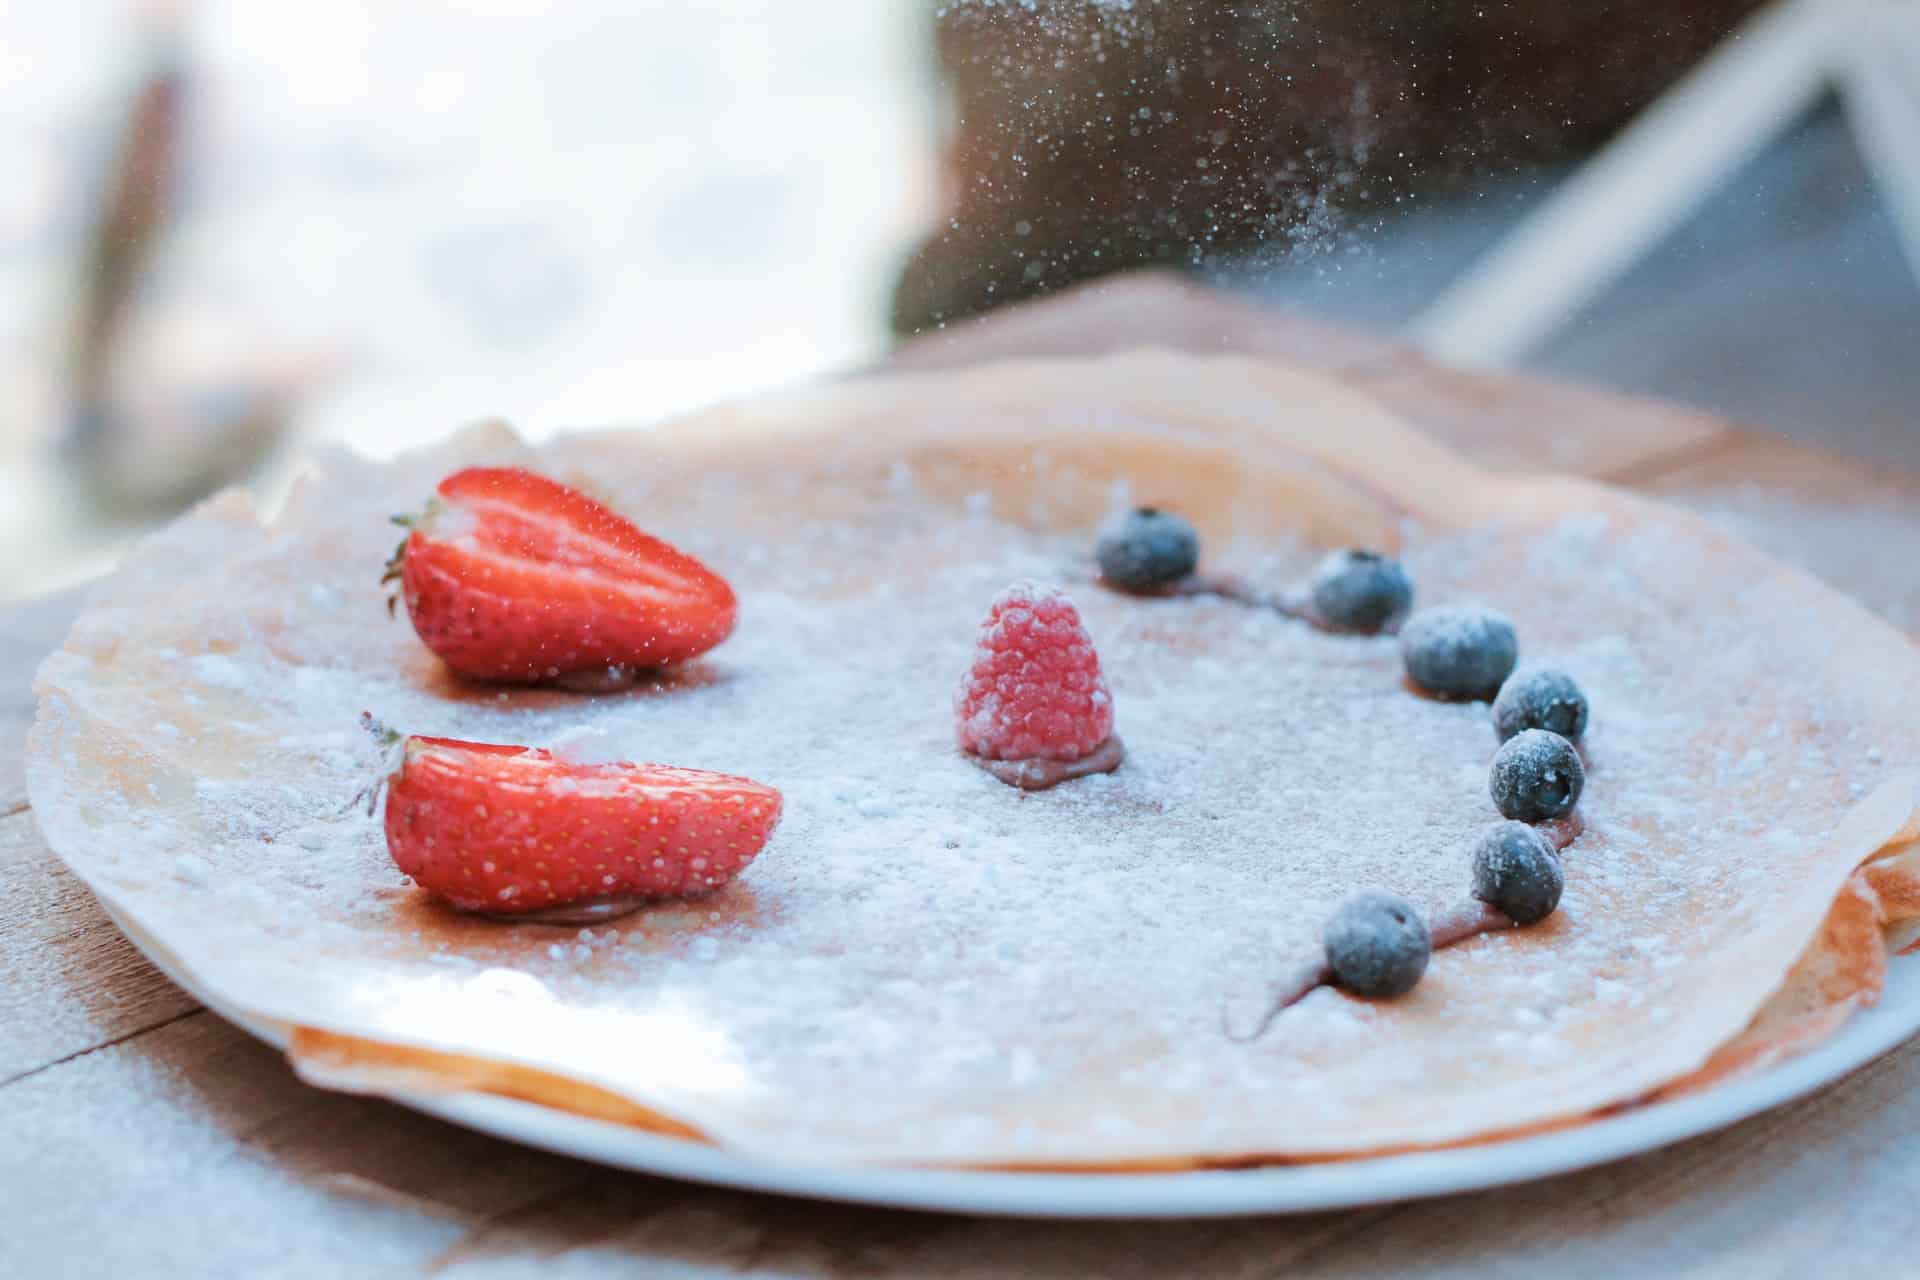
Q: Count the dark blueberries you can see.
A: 7